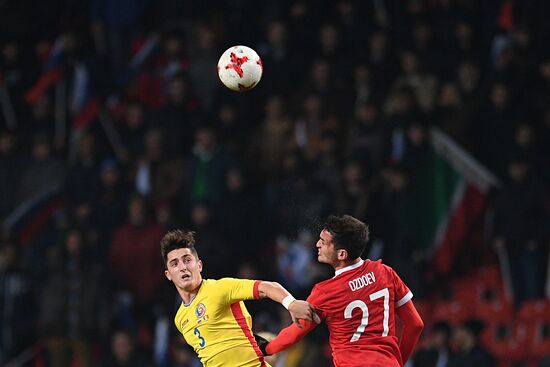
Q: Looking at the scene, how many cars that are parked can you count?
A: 0